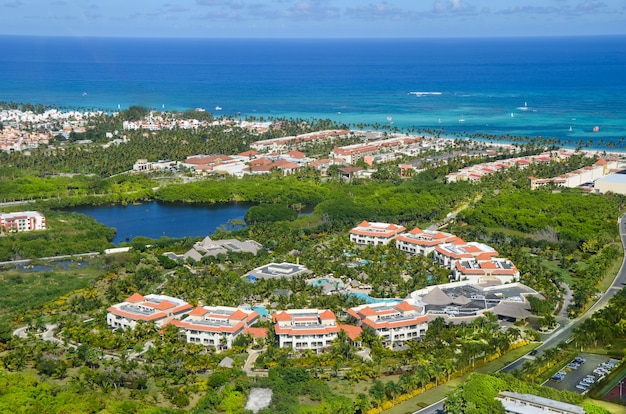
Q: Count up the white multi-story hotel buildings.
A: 8